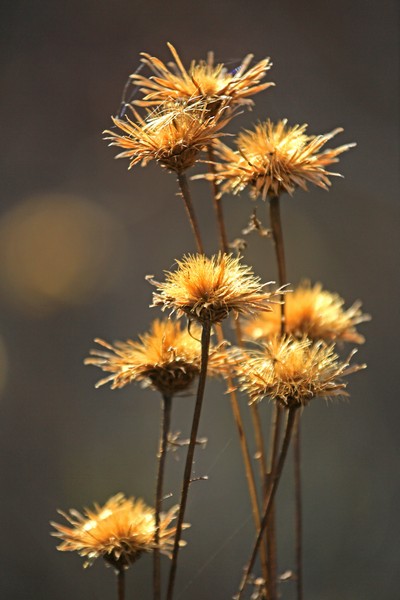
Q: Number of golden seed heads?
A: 8